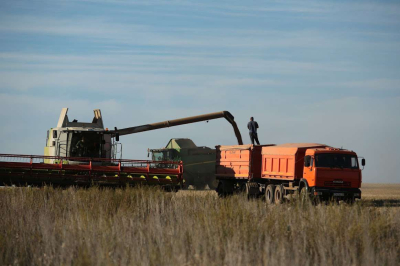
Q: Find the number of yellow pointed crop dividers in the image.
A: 5